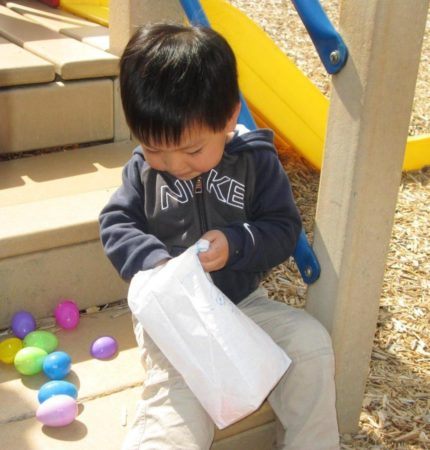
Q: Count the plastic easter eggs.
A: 9